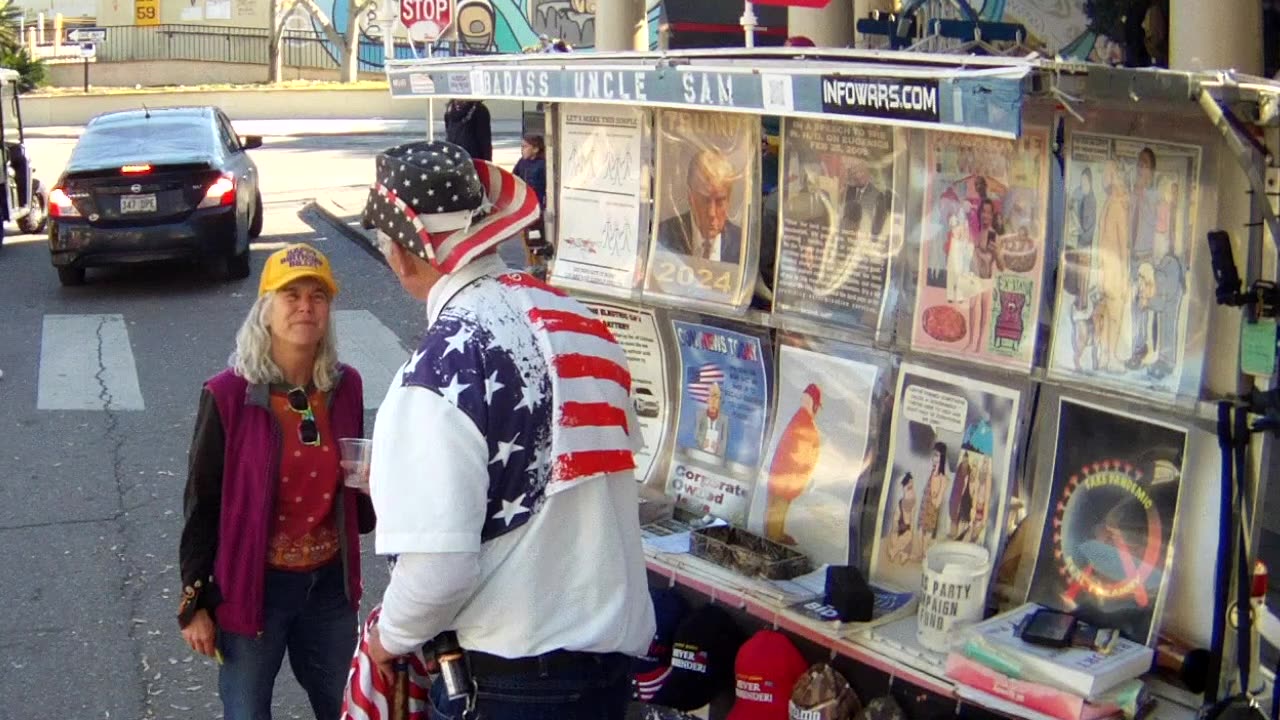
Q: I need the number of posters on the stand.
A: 10